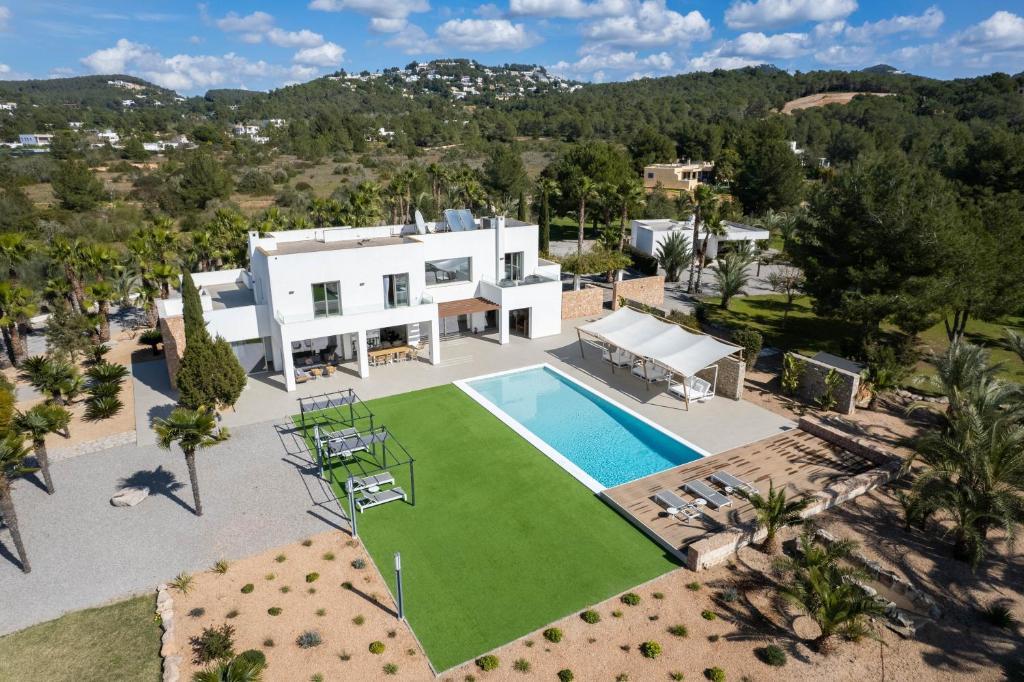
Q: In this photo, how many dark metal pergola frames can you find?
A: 2